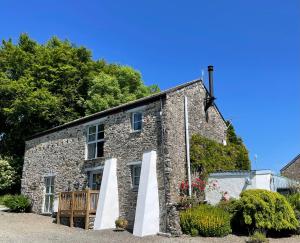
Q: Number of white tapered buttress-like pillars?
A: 2